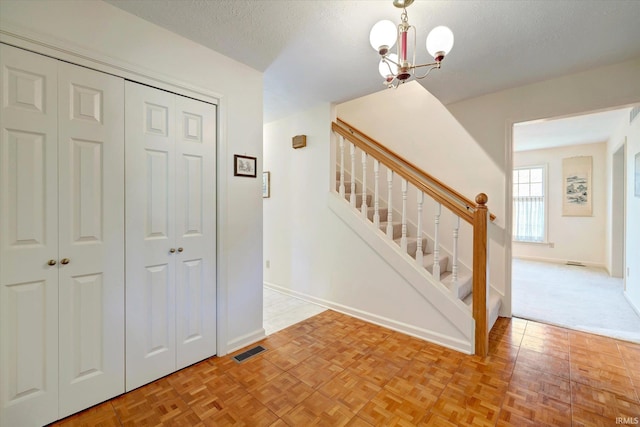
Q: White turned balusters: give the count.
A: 9